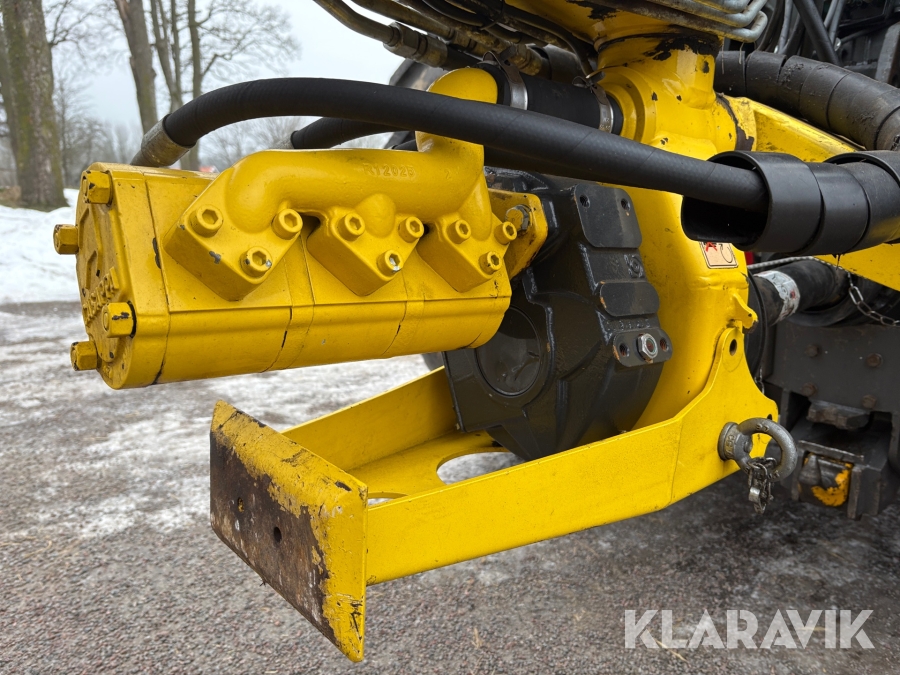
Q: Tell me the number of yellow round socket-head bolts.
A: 9